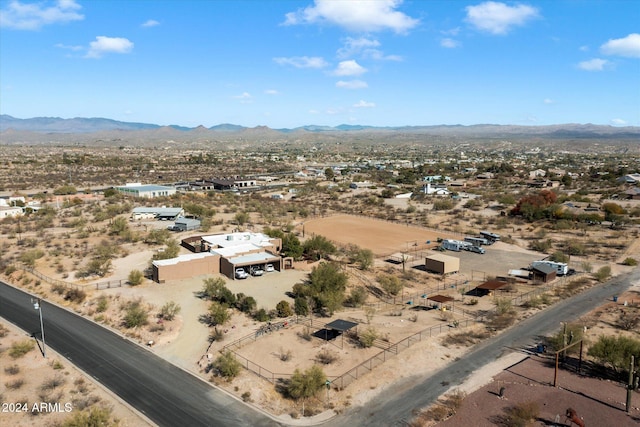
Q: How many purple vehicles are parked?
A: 0